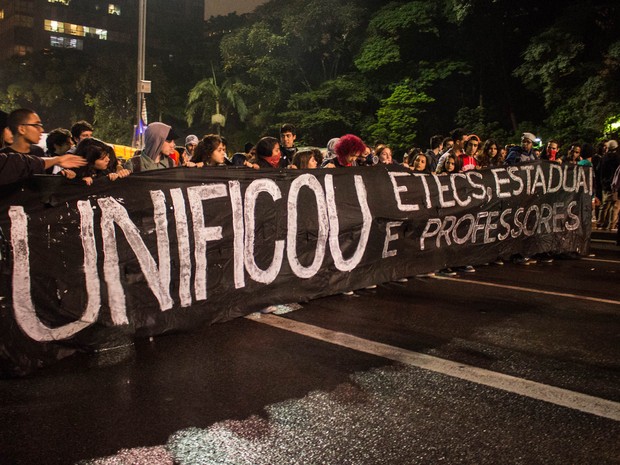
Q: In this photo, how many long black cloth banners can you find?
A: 1